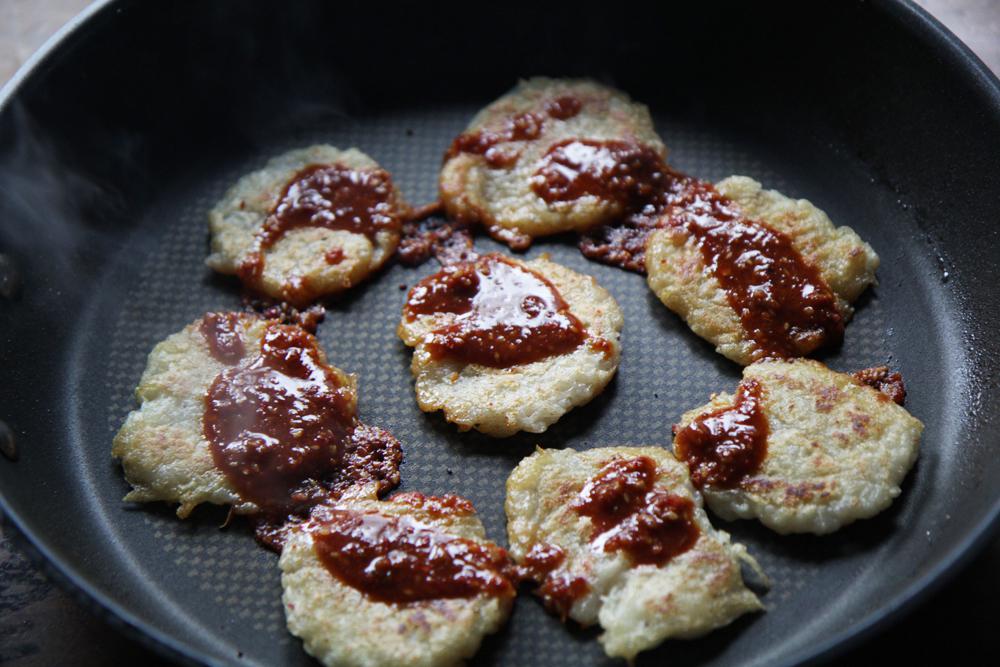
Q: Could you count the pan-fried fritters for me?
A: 8